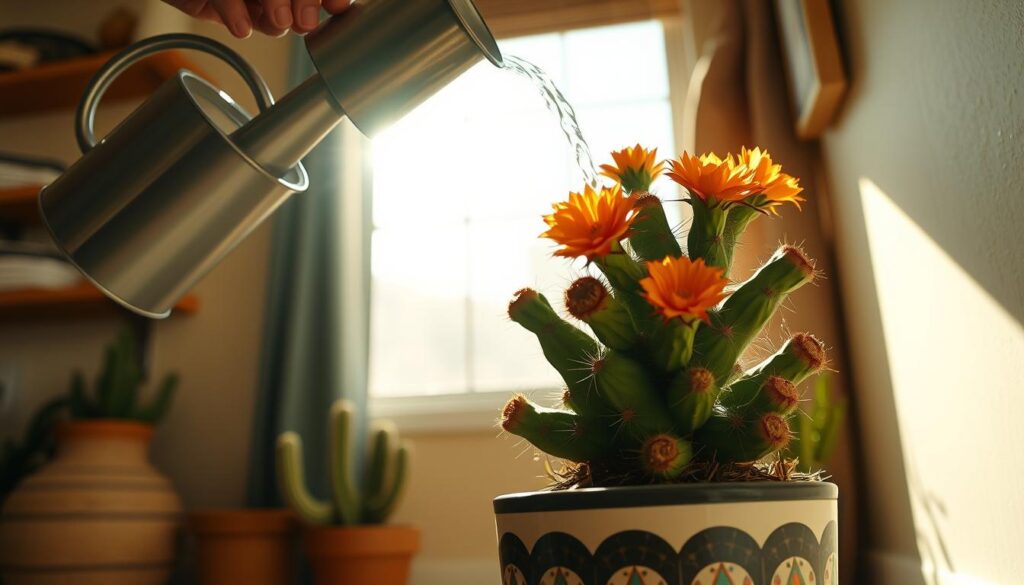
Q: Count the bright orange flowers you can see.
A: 5